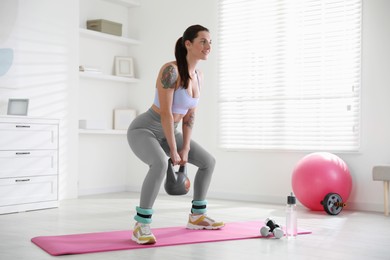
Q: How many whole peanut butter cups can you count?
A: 0